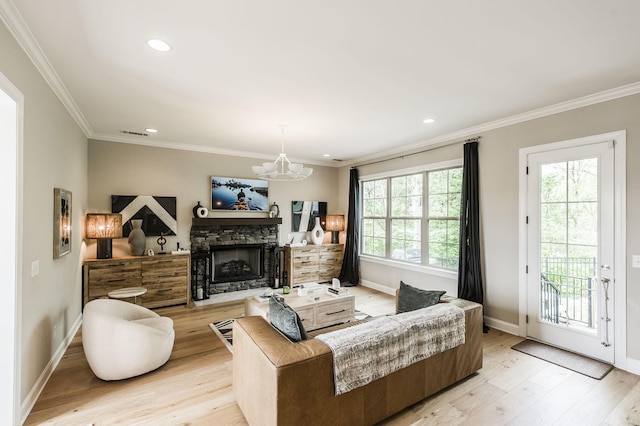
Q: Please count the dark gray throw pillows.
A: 2